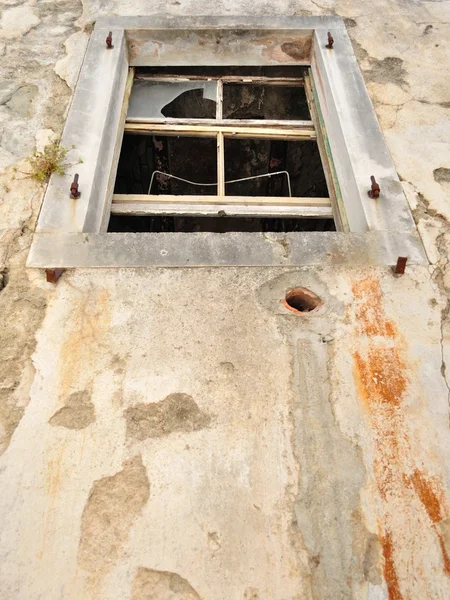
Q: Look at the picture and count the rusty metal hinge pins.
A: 4